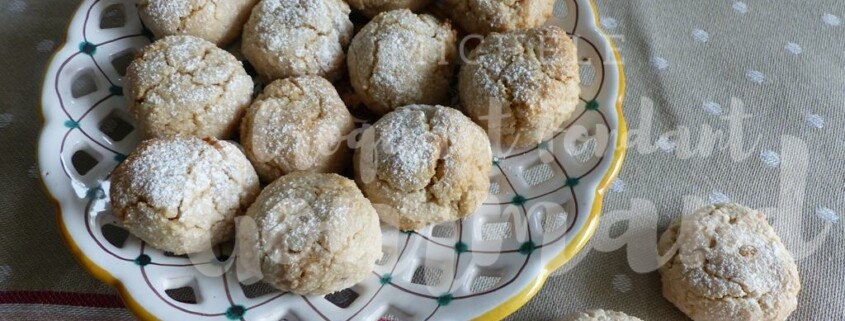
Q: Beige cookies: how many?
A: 13